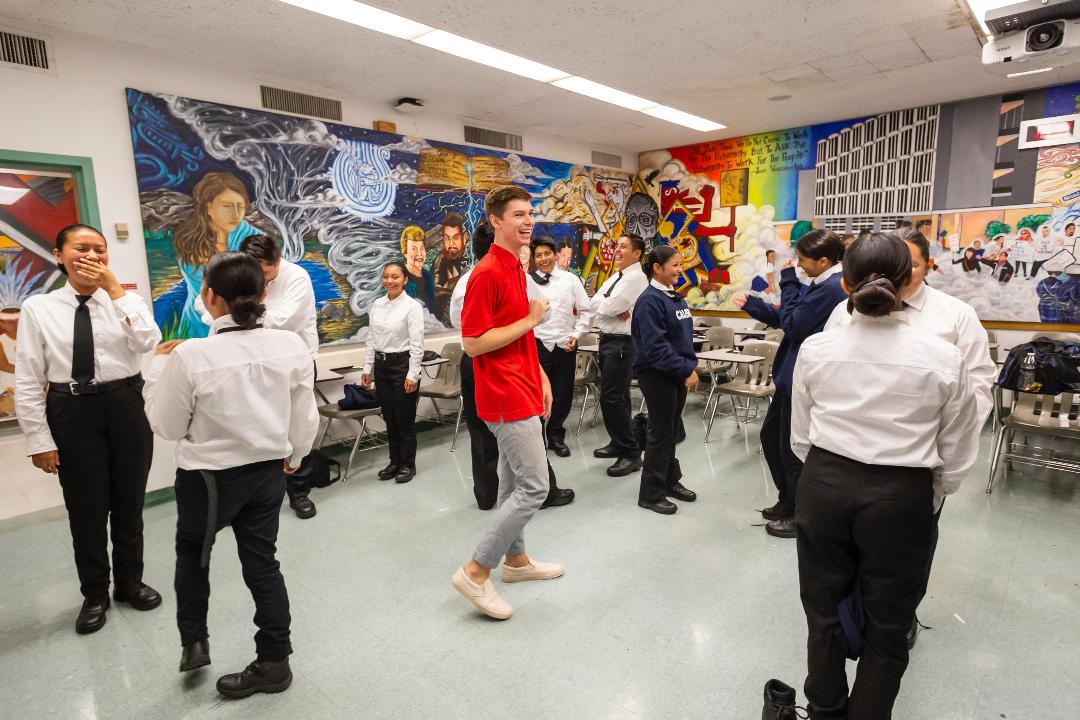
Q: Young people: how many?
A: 12